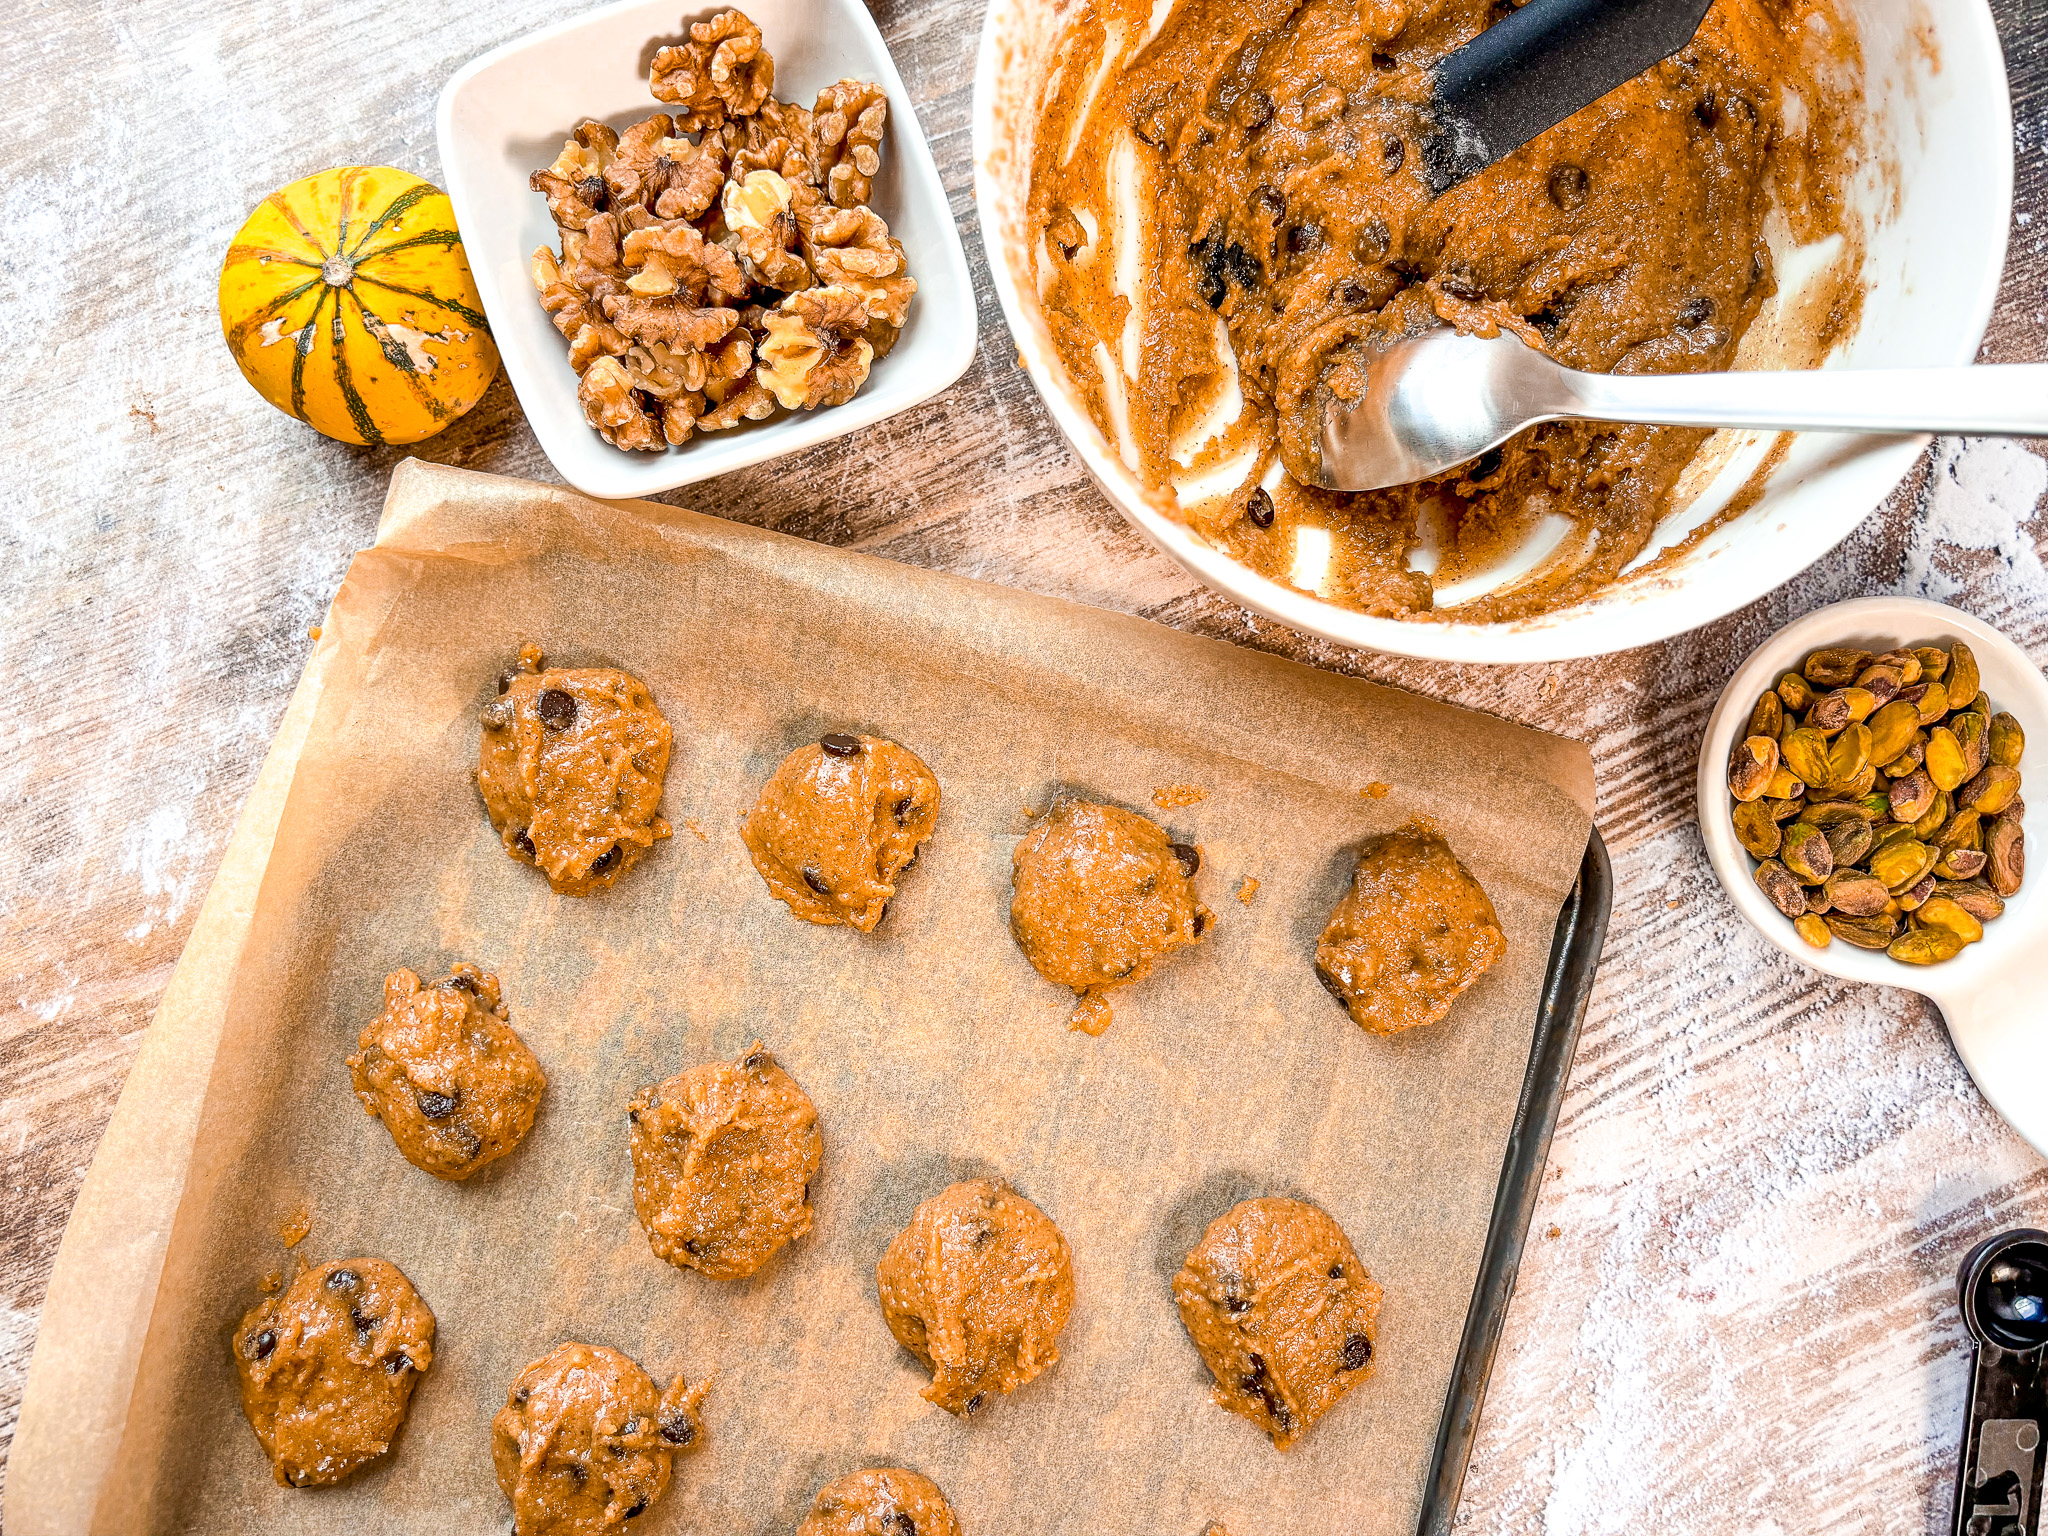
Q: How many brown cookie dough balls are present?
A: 11